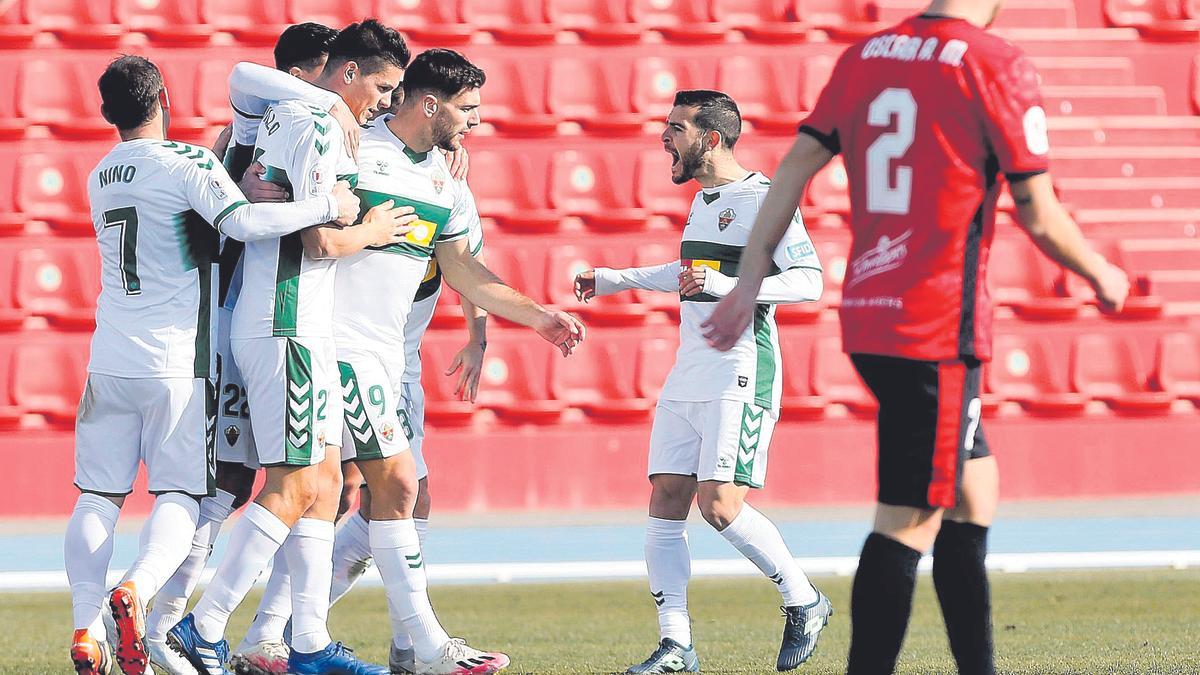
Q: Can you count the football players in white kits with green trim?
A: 6